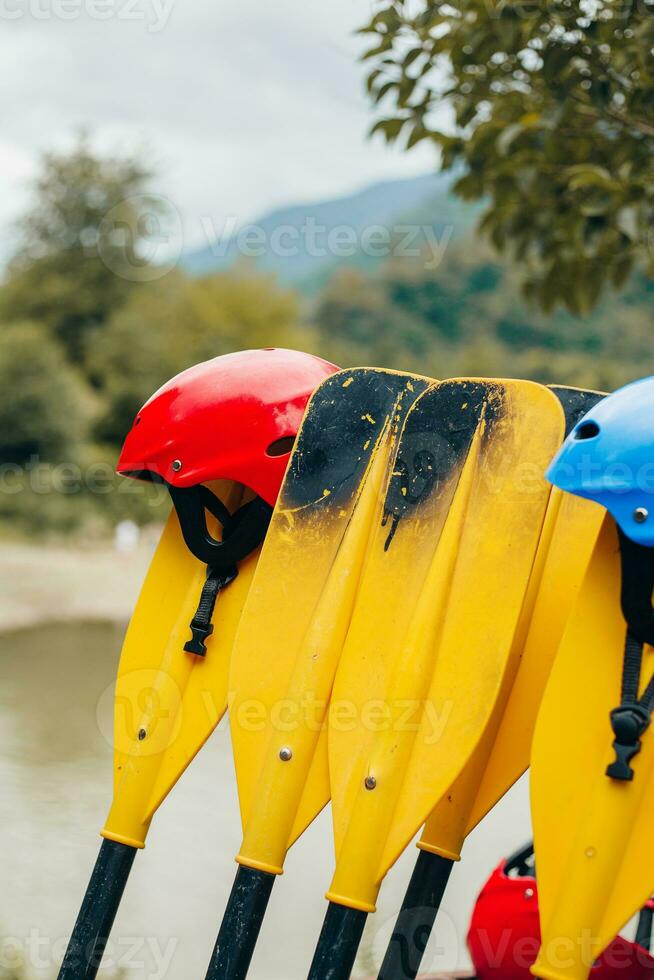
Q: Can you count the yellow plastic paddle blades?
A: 5